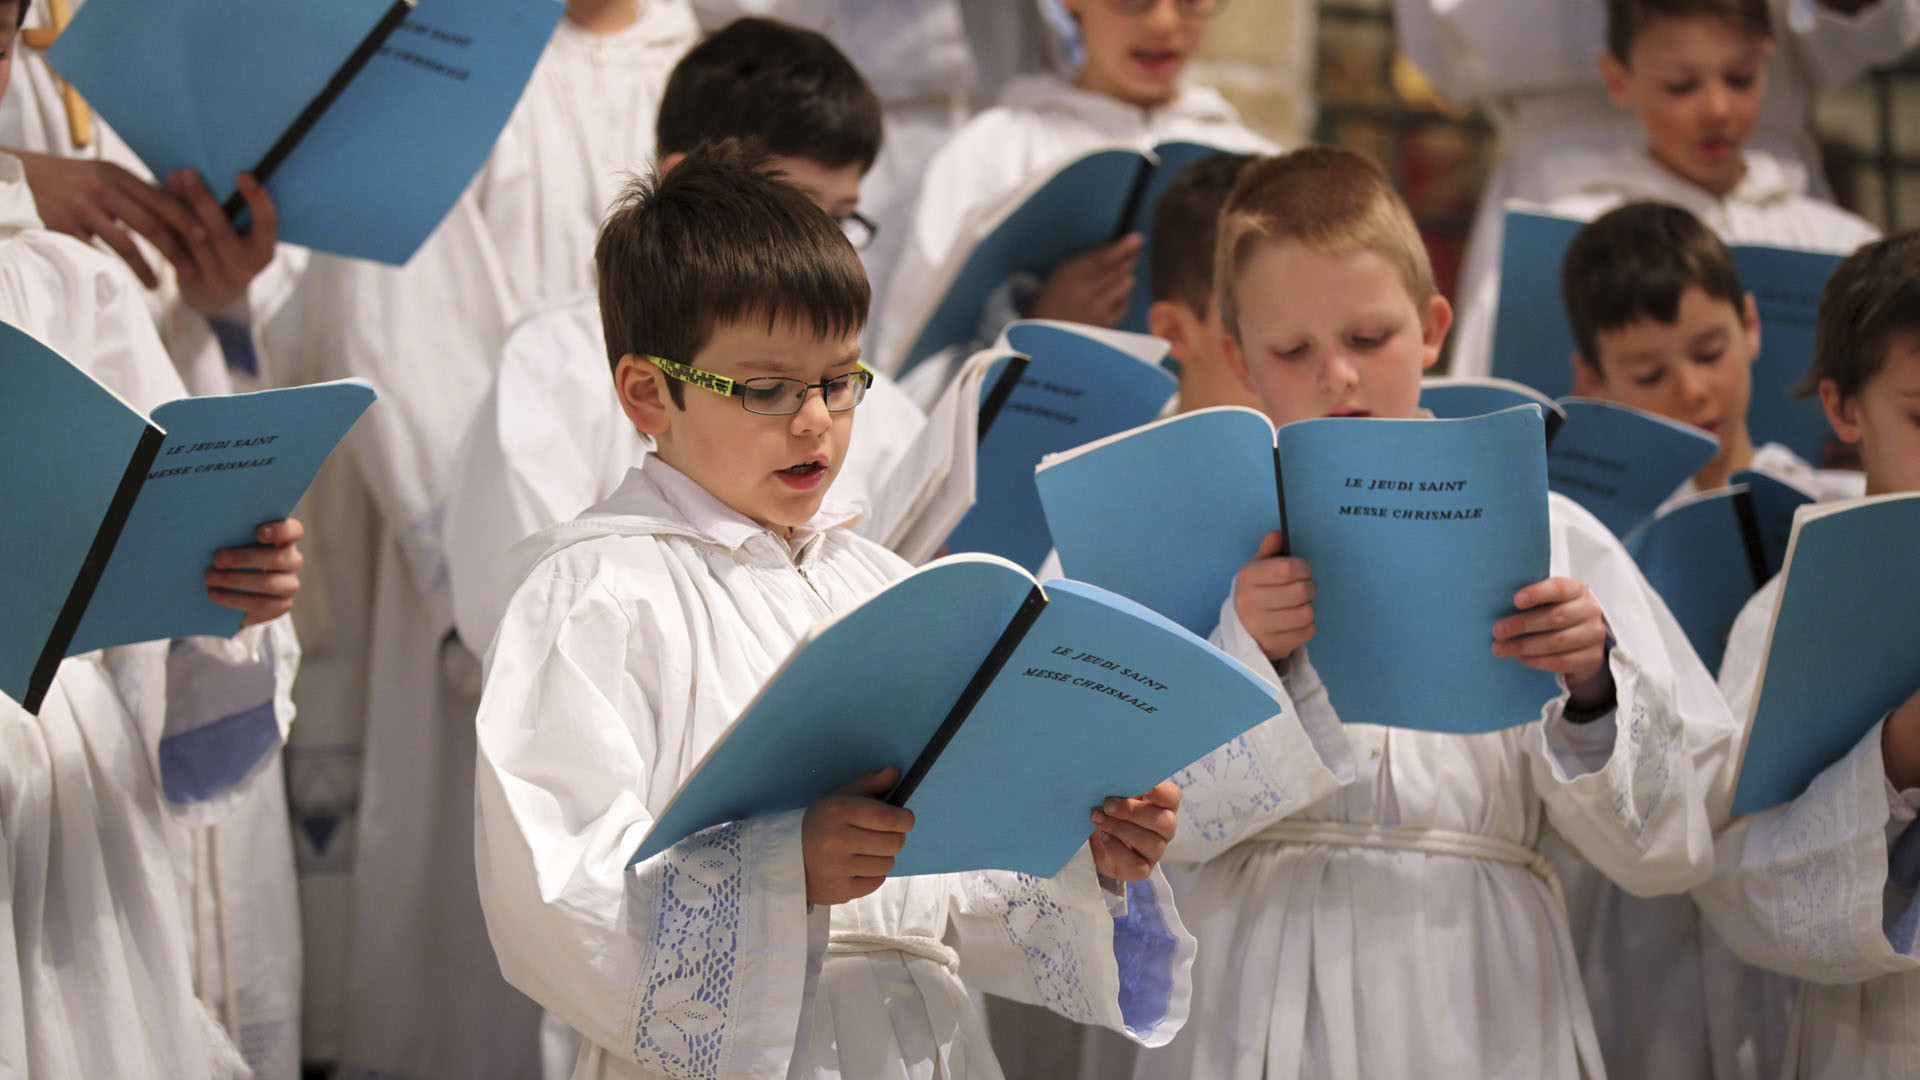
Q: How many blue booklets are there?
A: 10